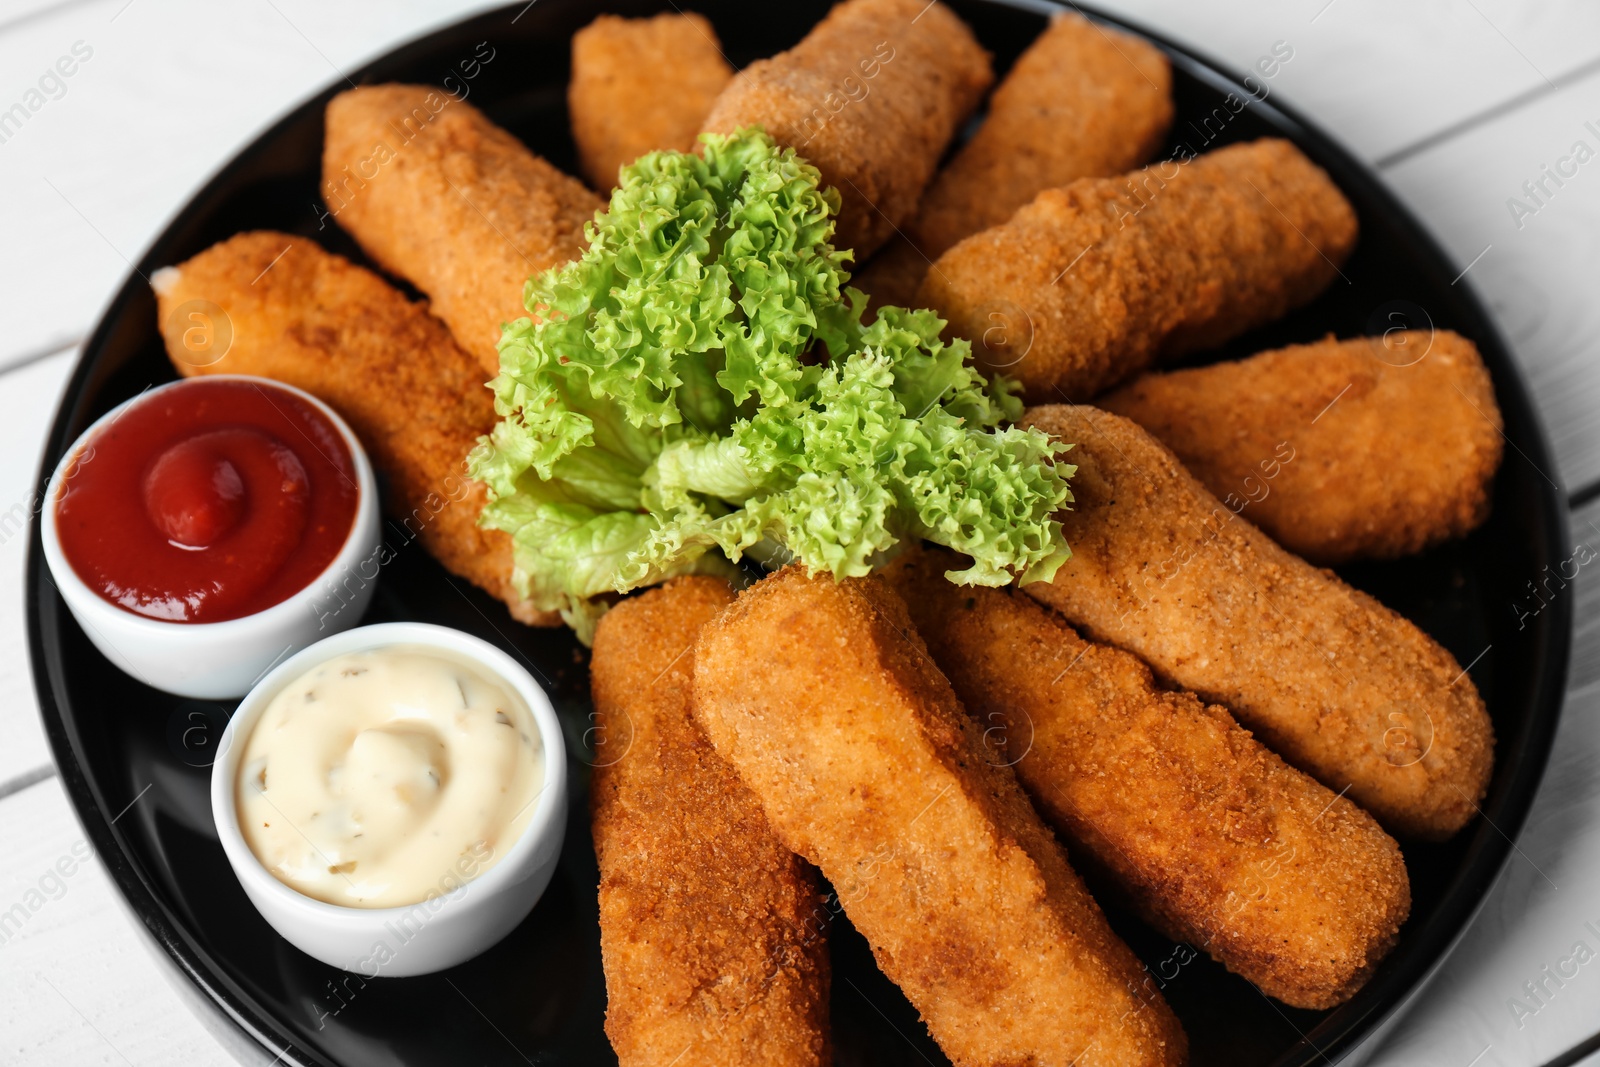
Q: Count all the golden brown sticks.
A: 11